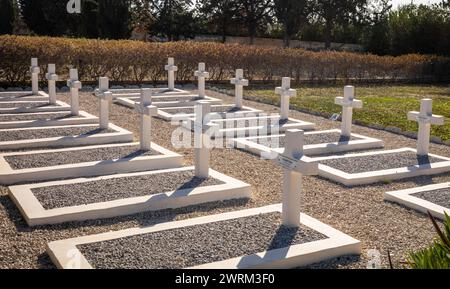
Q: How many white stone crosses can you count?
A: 13